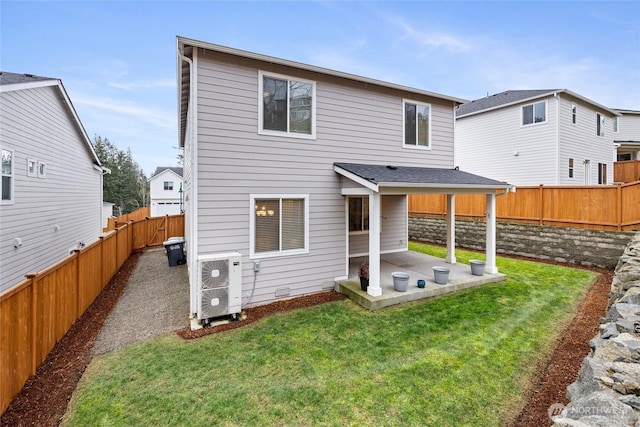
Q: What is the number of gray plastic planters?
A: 3